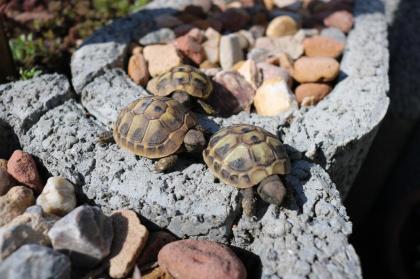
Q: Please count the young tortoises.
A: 3